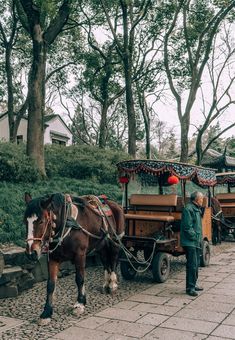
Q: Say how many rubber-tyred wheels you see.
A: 3